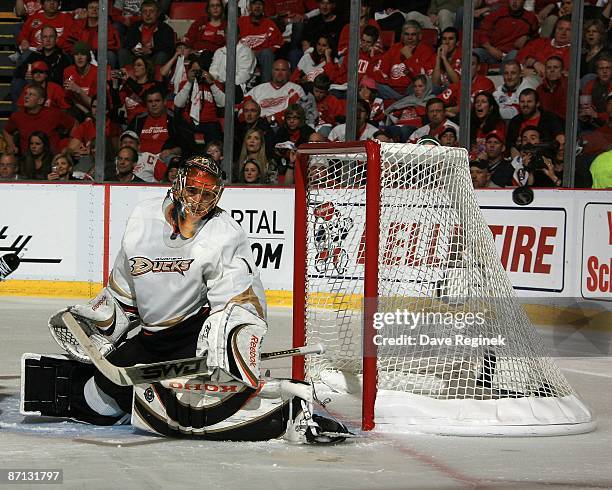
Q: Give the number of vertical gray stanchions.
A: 5